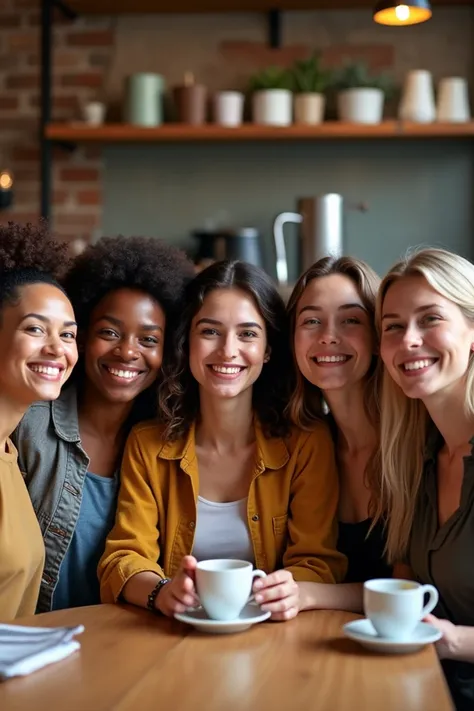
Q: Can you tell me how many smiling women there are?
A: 5